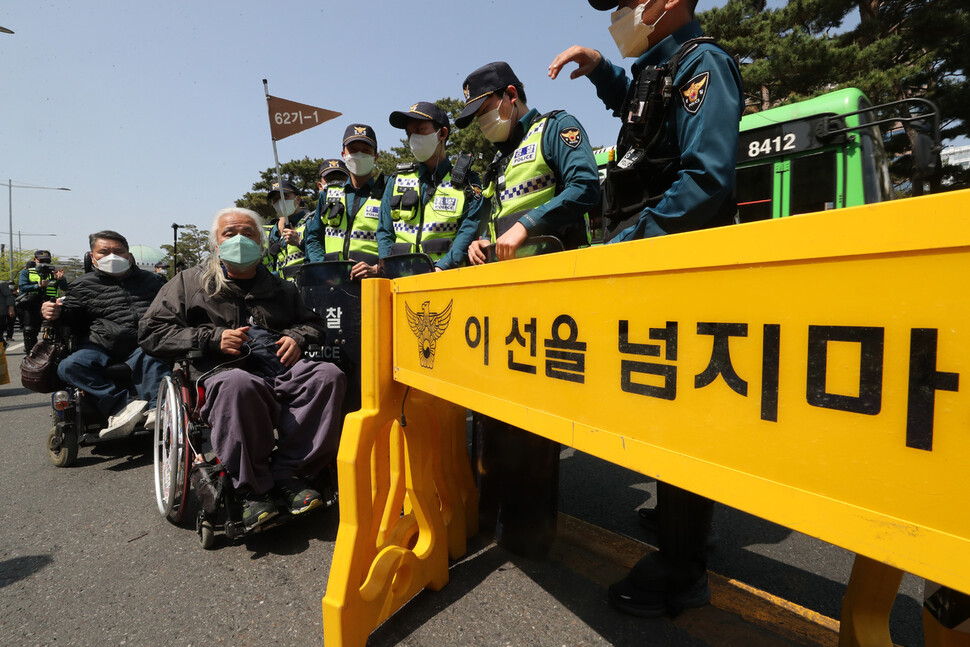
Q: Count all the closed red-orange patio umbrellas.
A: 0